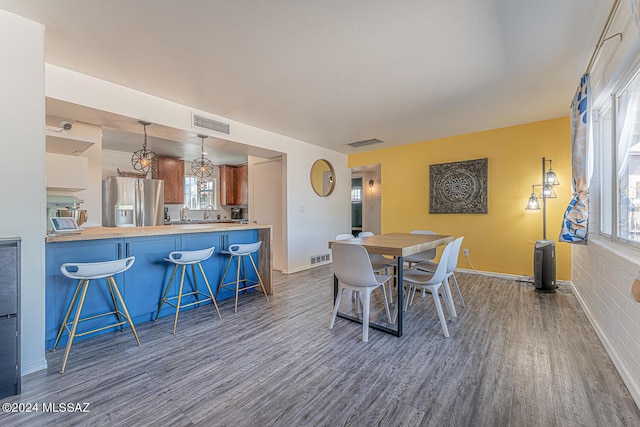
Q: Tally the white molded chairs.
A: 6